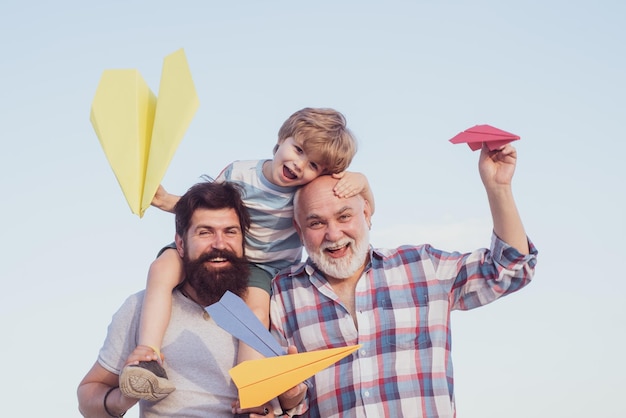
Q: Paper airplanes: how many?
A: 4